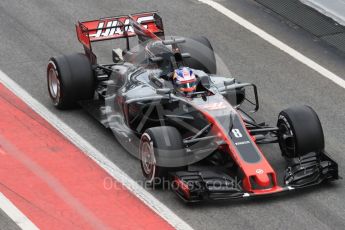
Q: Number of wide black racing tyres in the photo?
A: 4